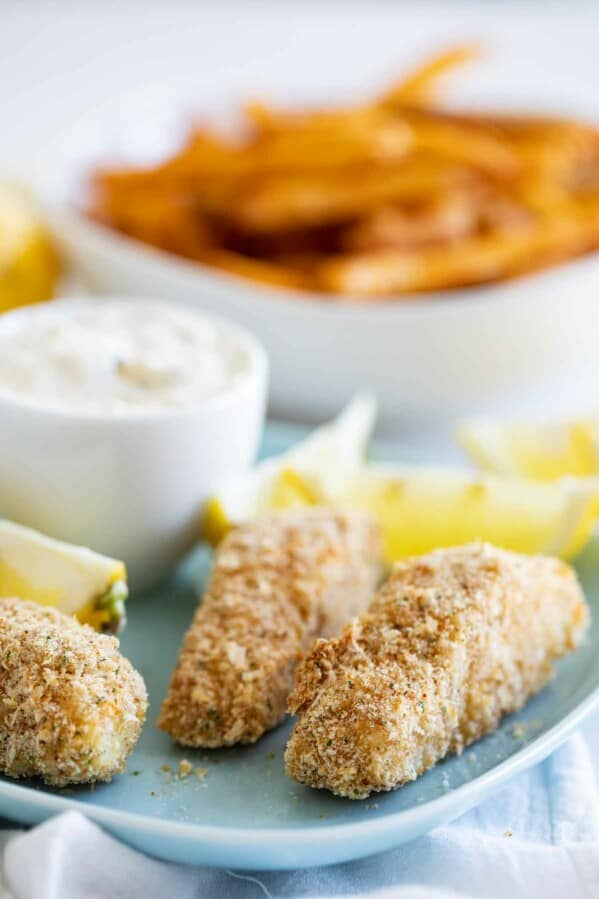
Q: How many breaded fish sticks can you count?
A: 3